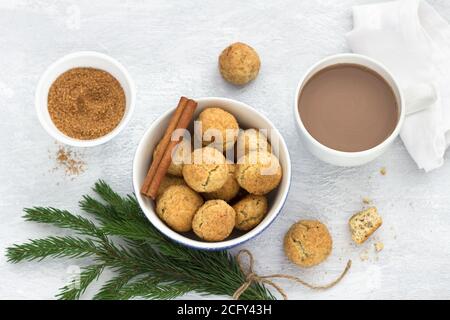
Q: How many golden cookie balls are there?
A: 12